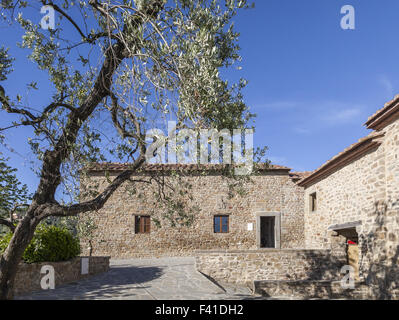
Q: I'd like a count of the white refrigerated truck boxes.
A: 0